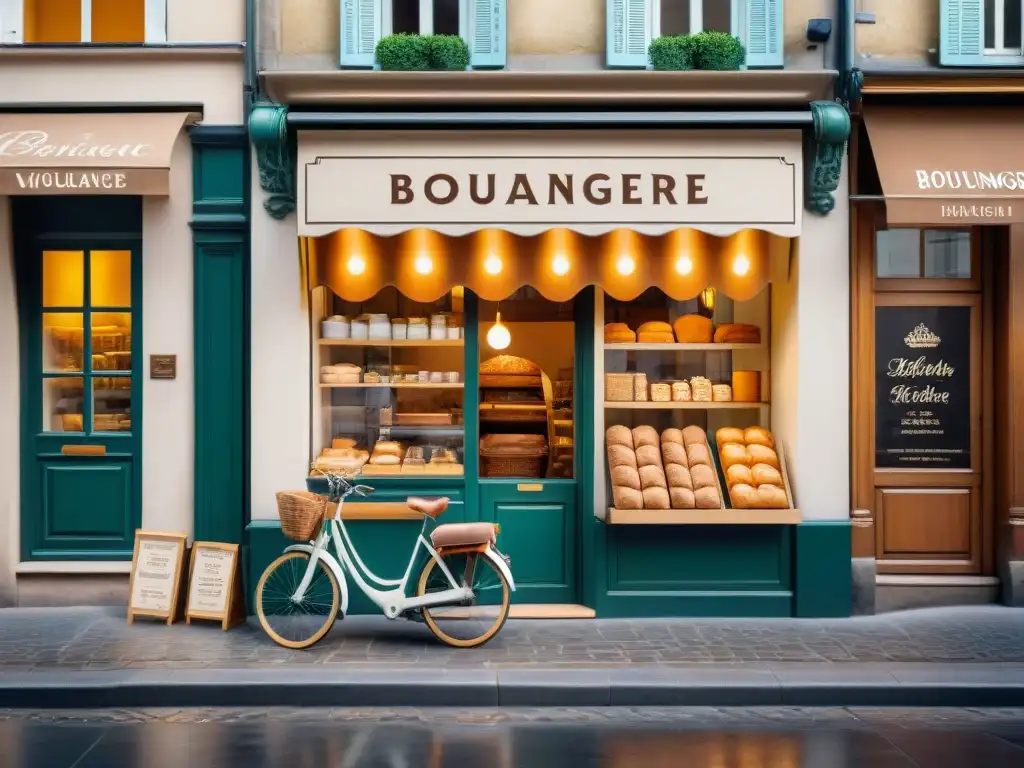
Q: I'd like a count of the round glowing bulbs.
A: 8